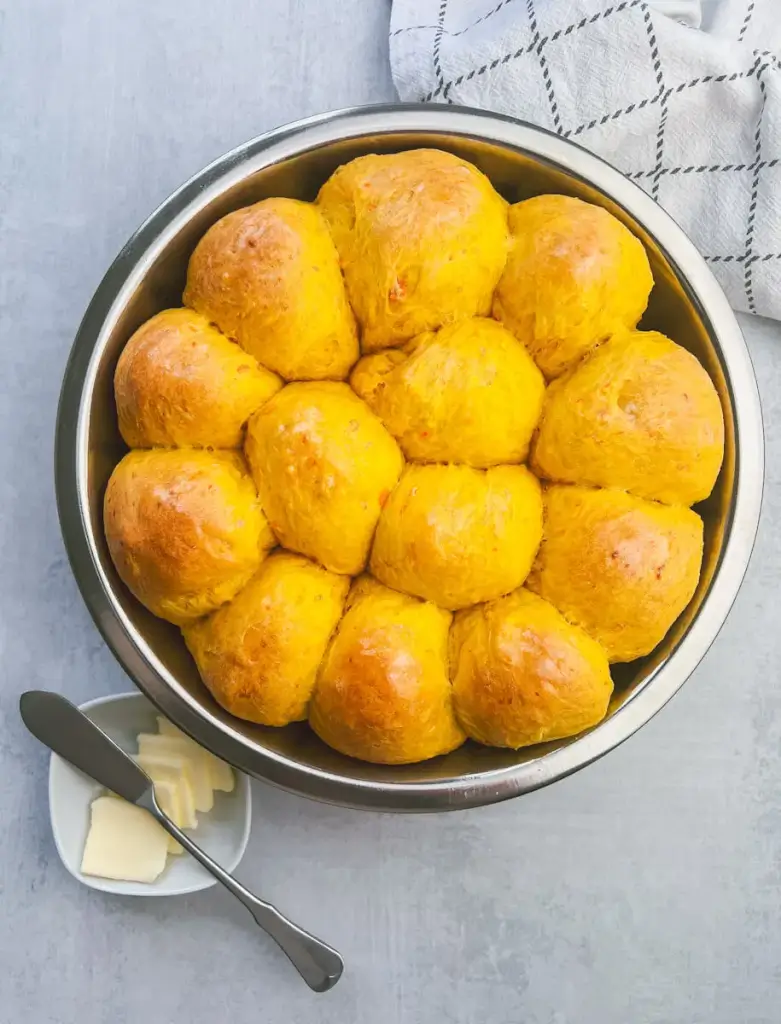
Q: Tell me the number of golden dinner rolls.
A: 13